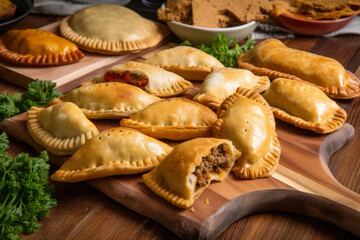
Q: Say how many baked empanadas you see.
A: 13